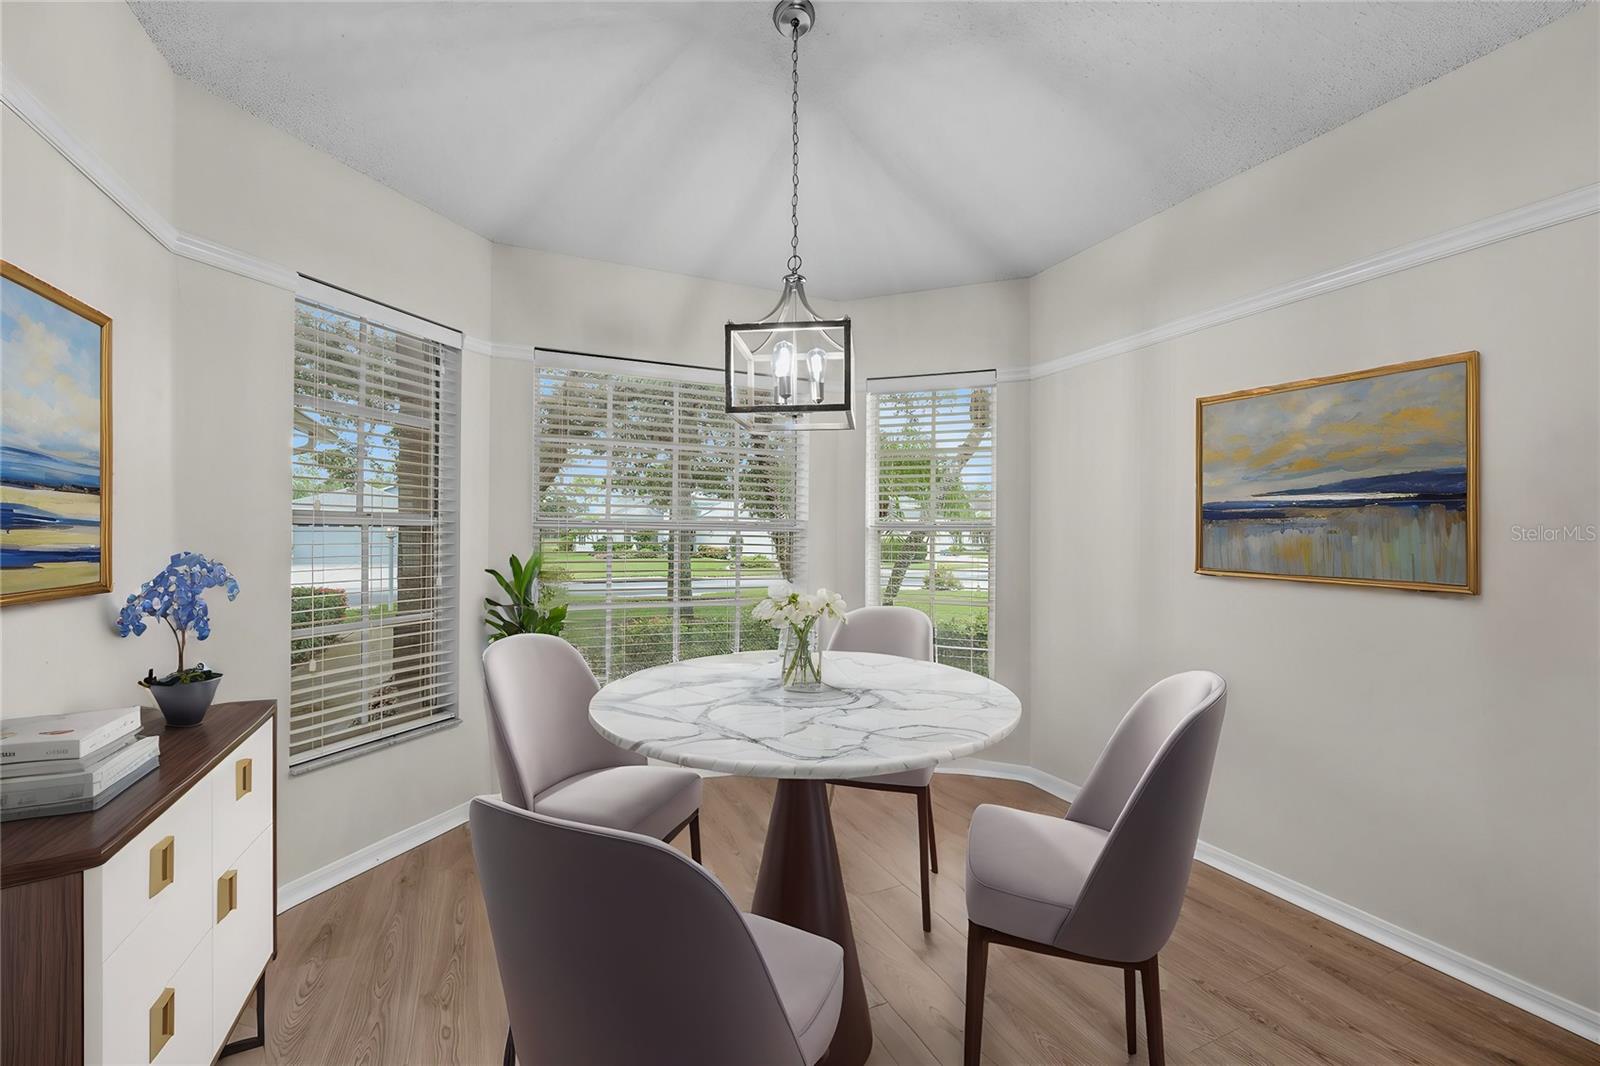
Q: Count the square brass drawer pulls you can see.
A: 4